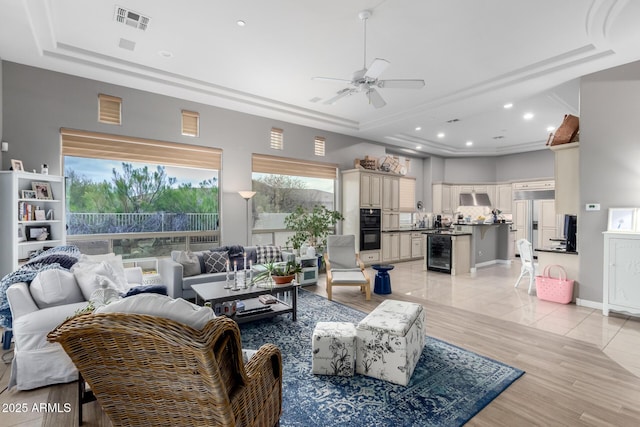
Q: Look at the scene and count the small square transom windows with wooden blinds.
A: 4